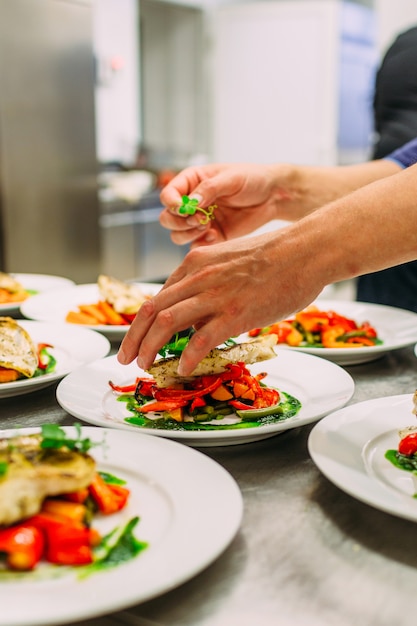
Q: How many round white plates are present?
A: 7